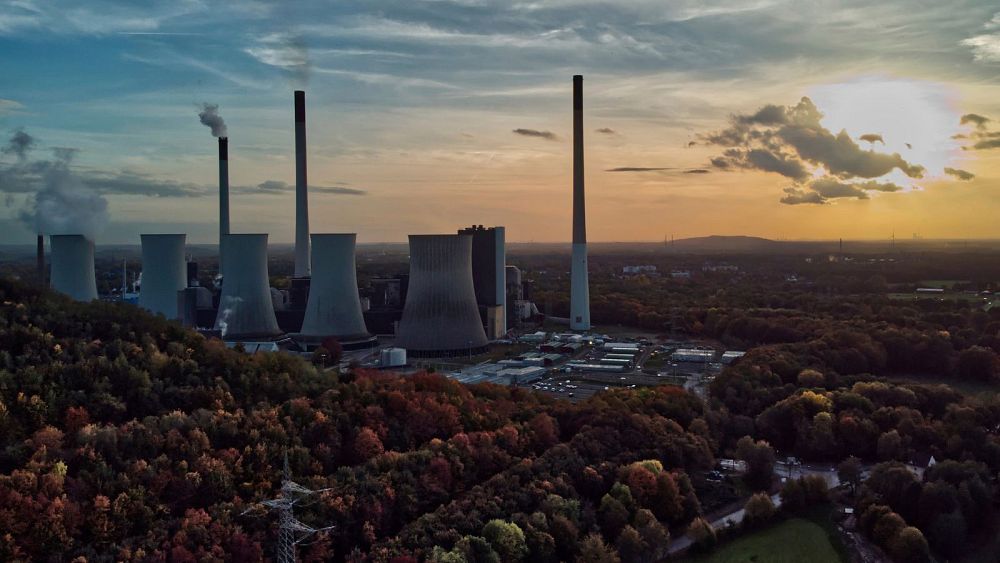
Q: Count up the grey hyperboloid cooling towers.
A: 5